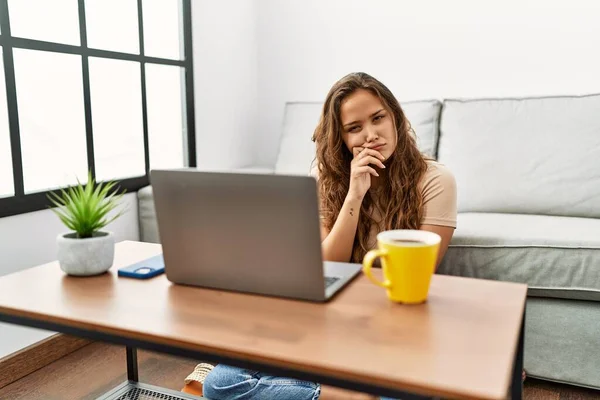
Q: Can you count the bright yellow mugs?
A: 1